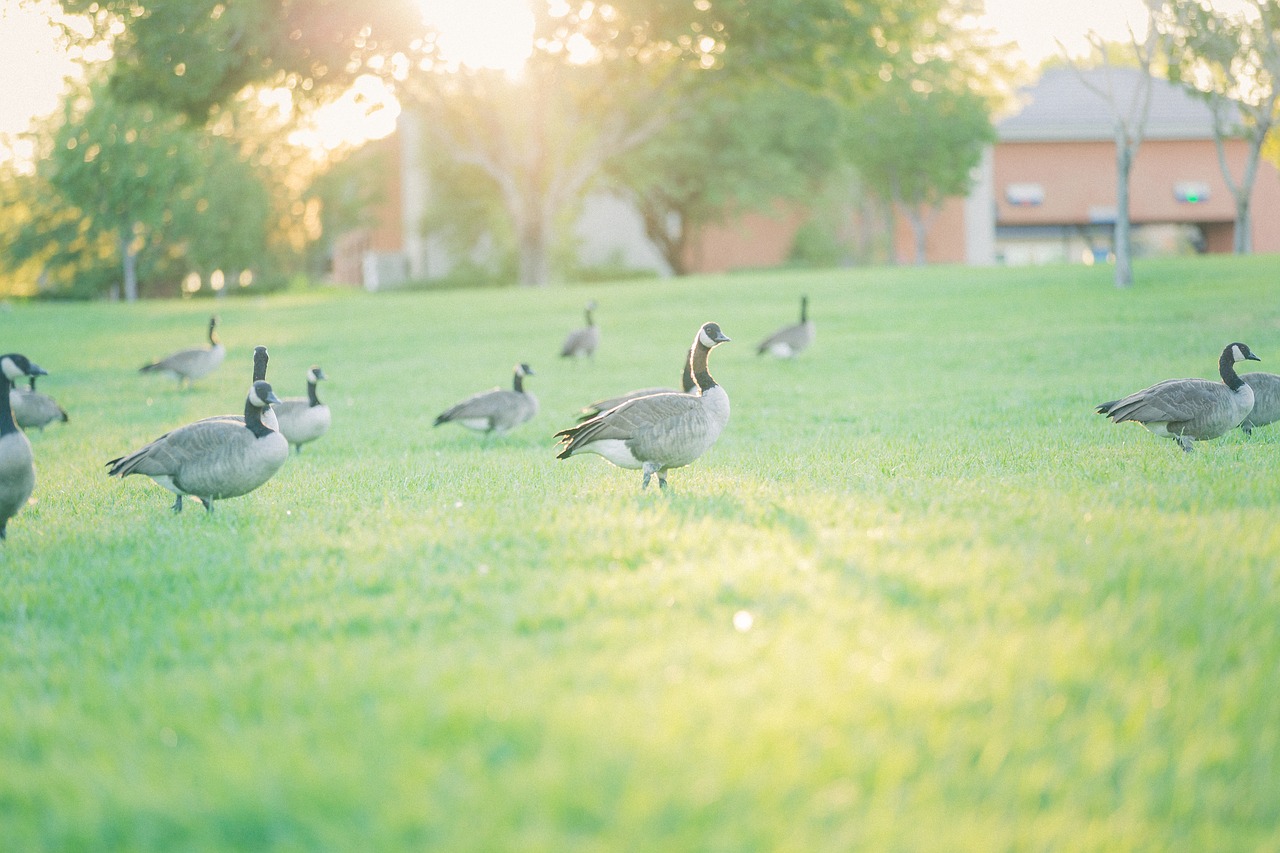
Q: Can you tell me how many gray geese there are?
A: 13